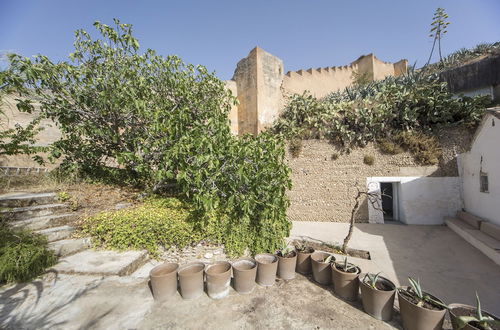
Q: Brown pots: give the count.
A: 12